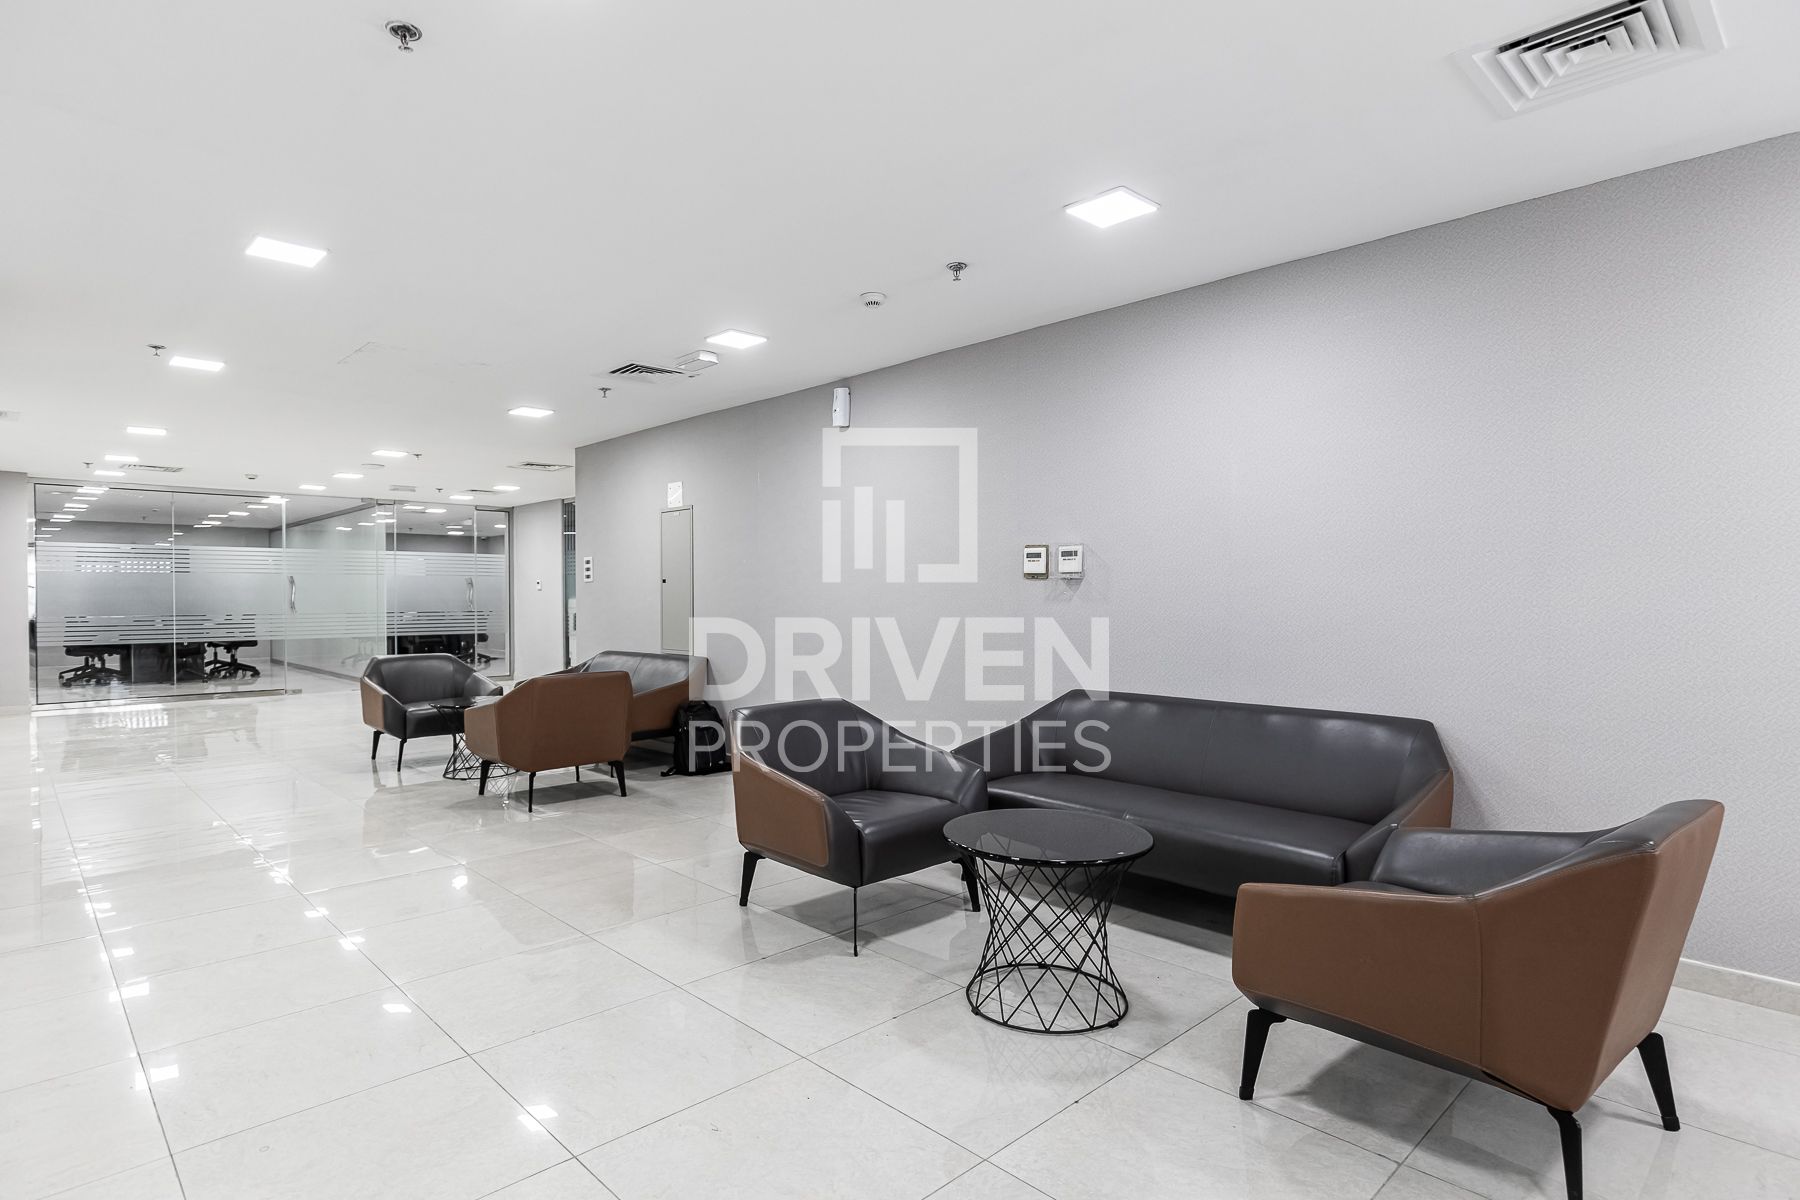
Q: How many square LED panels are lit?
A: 13